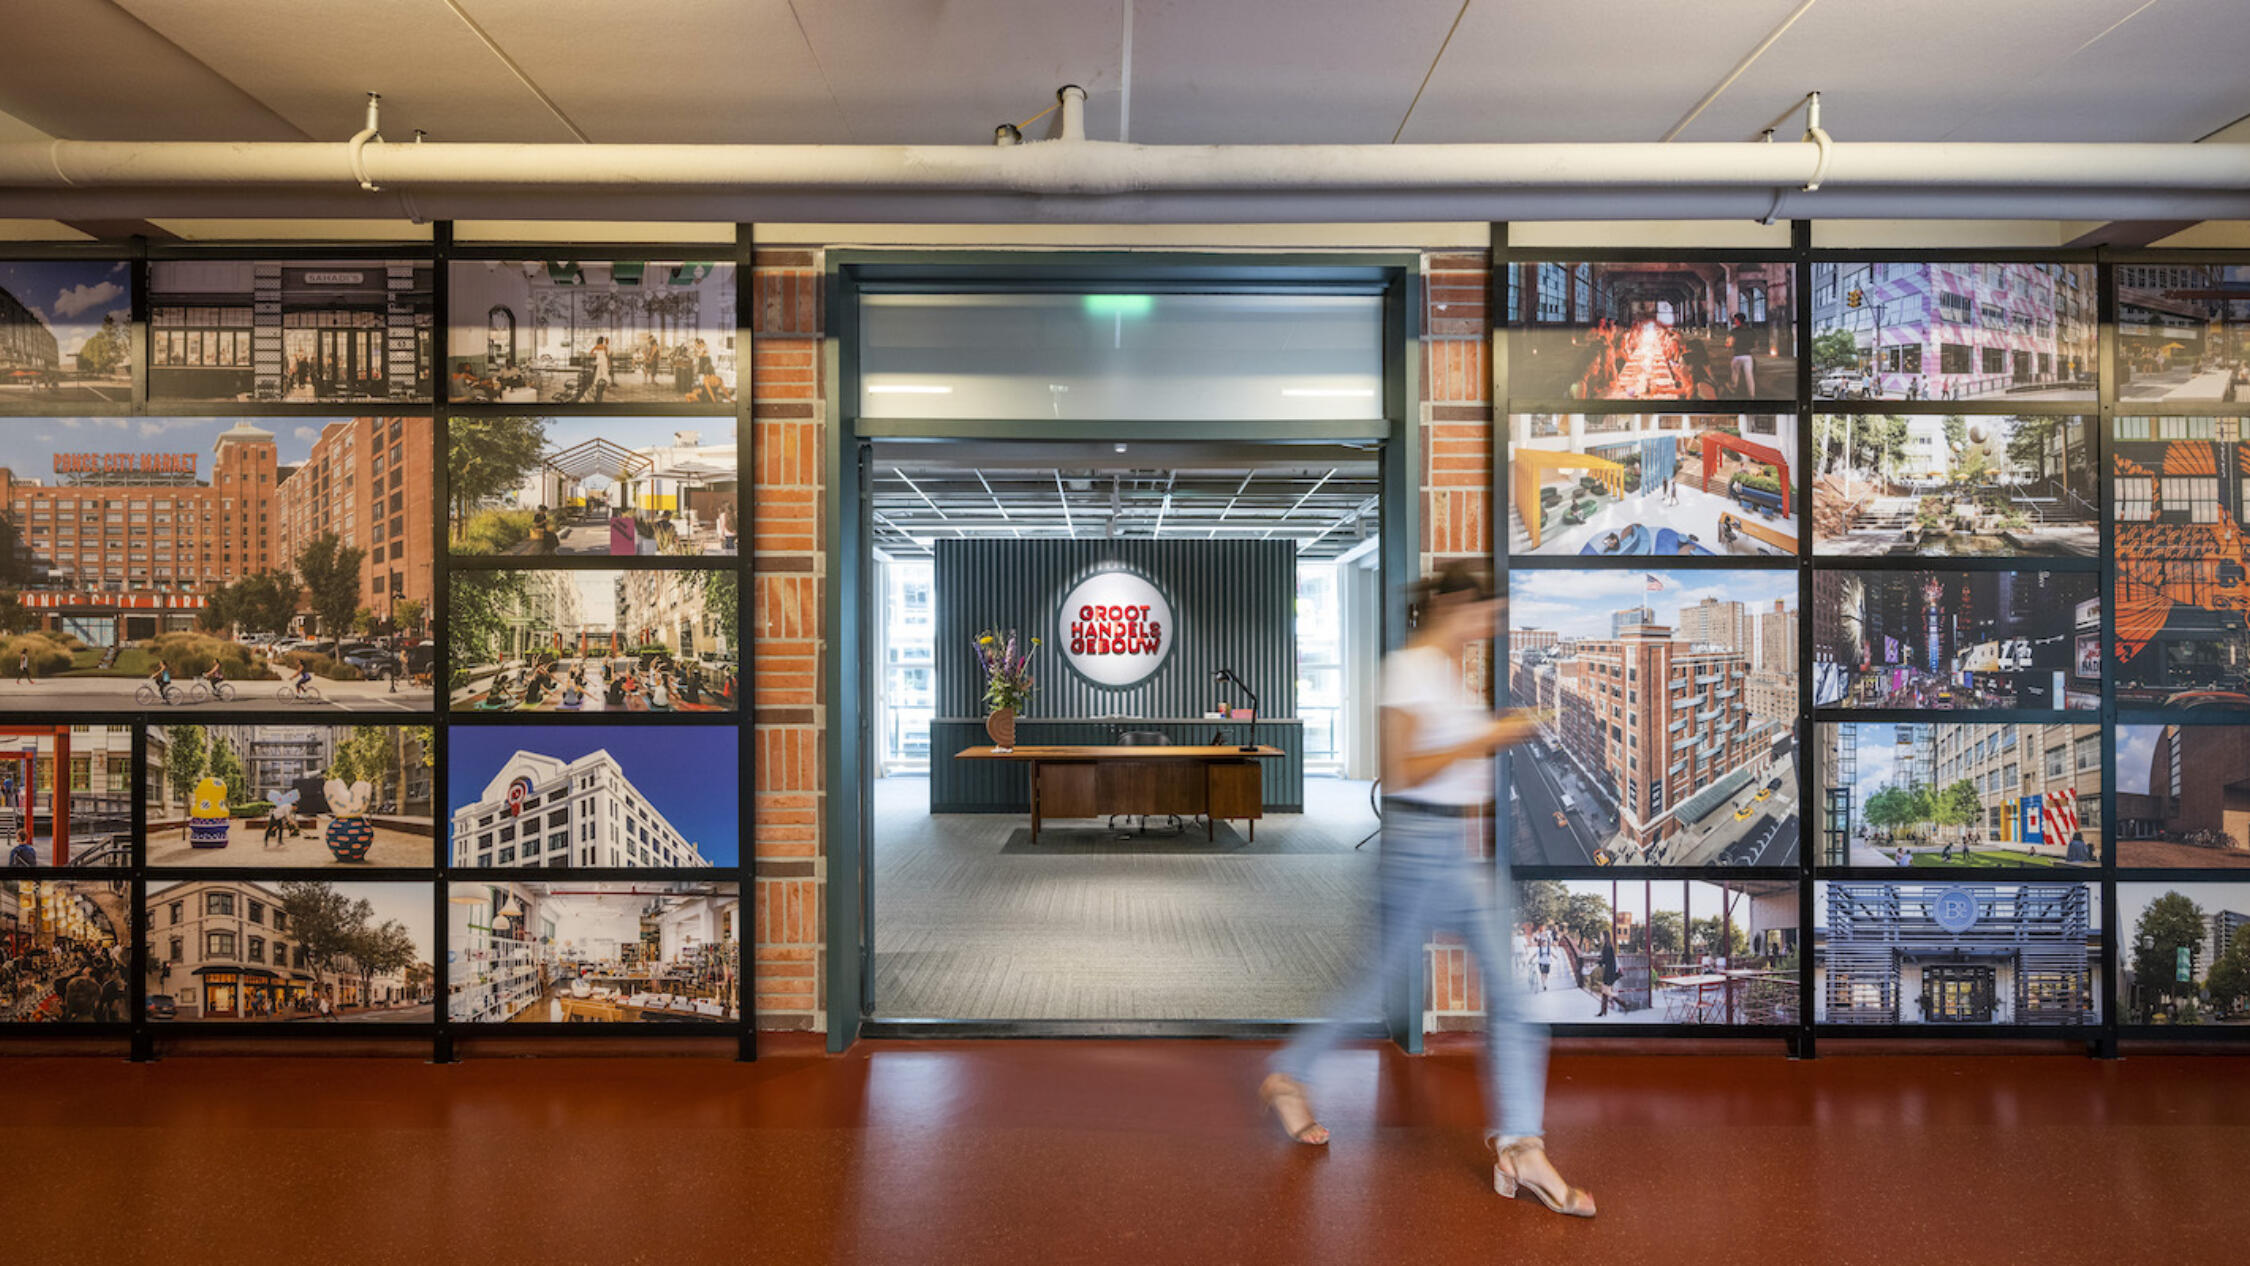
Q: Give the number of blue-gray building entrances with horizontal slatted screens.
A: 1